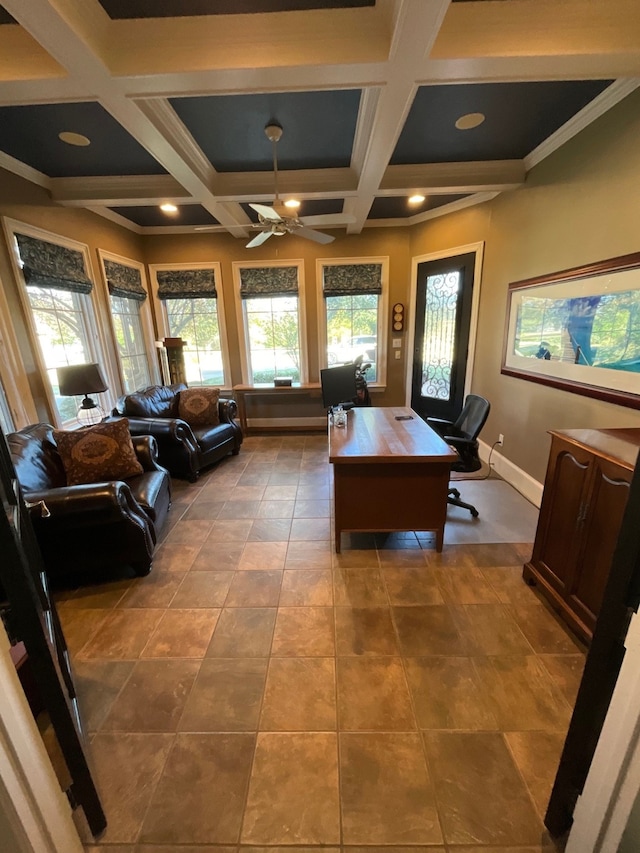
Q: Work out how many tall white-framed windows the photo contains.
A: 5